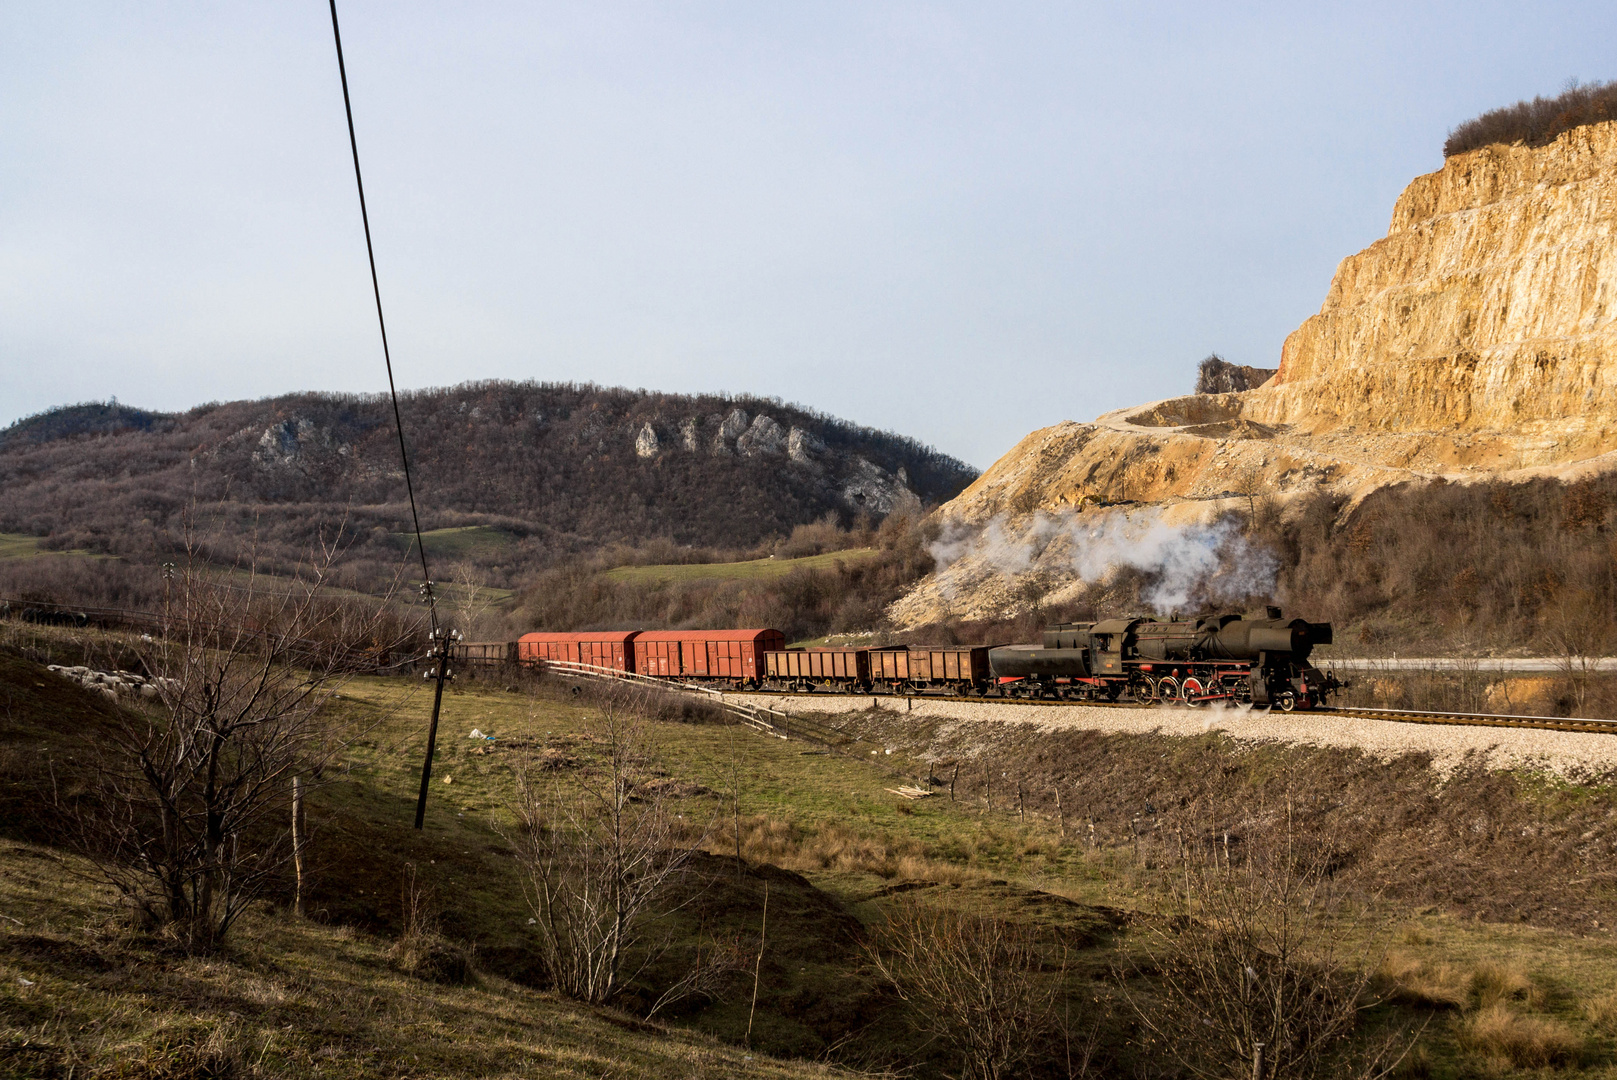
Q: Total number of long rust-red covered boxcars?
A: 2